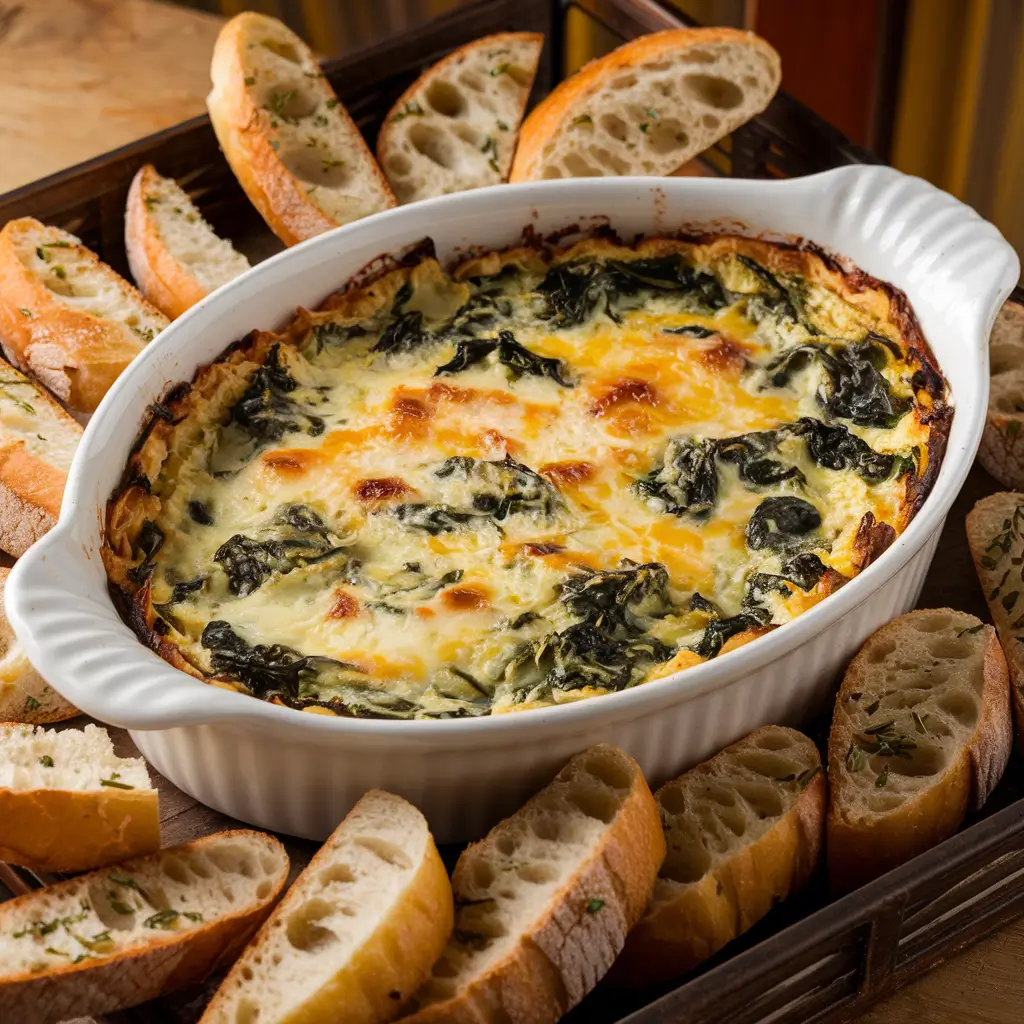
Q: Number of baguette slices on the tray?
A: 15